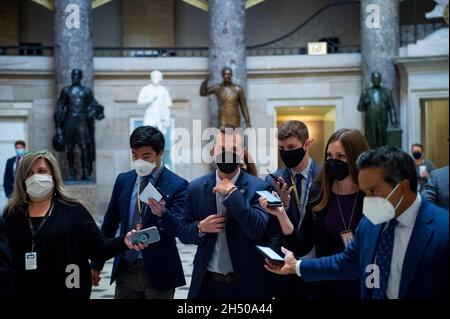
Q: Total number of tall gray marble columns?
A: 3